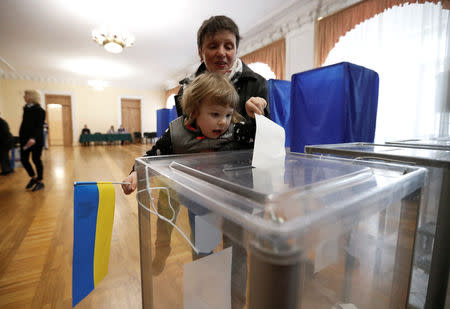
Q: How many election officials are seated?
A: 3